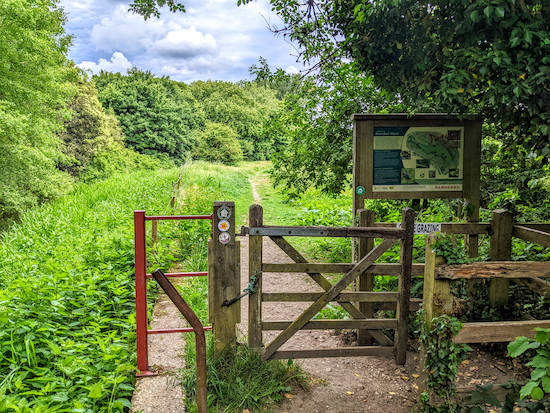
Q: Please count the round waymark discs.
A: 4